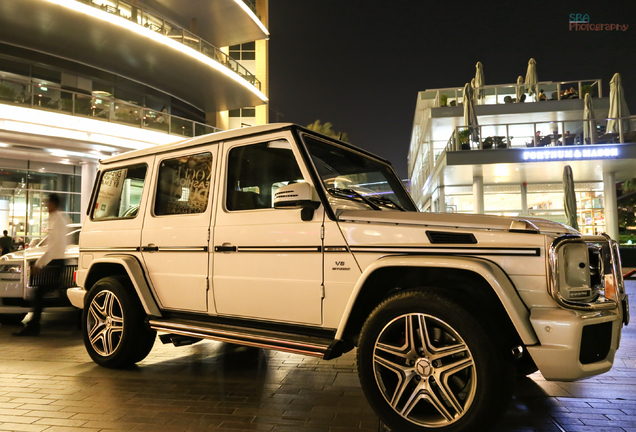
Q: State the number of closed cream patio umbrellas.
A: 8